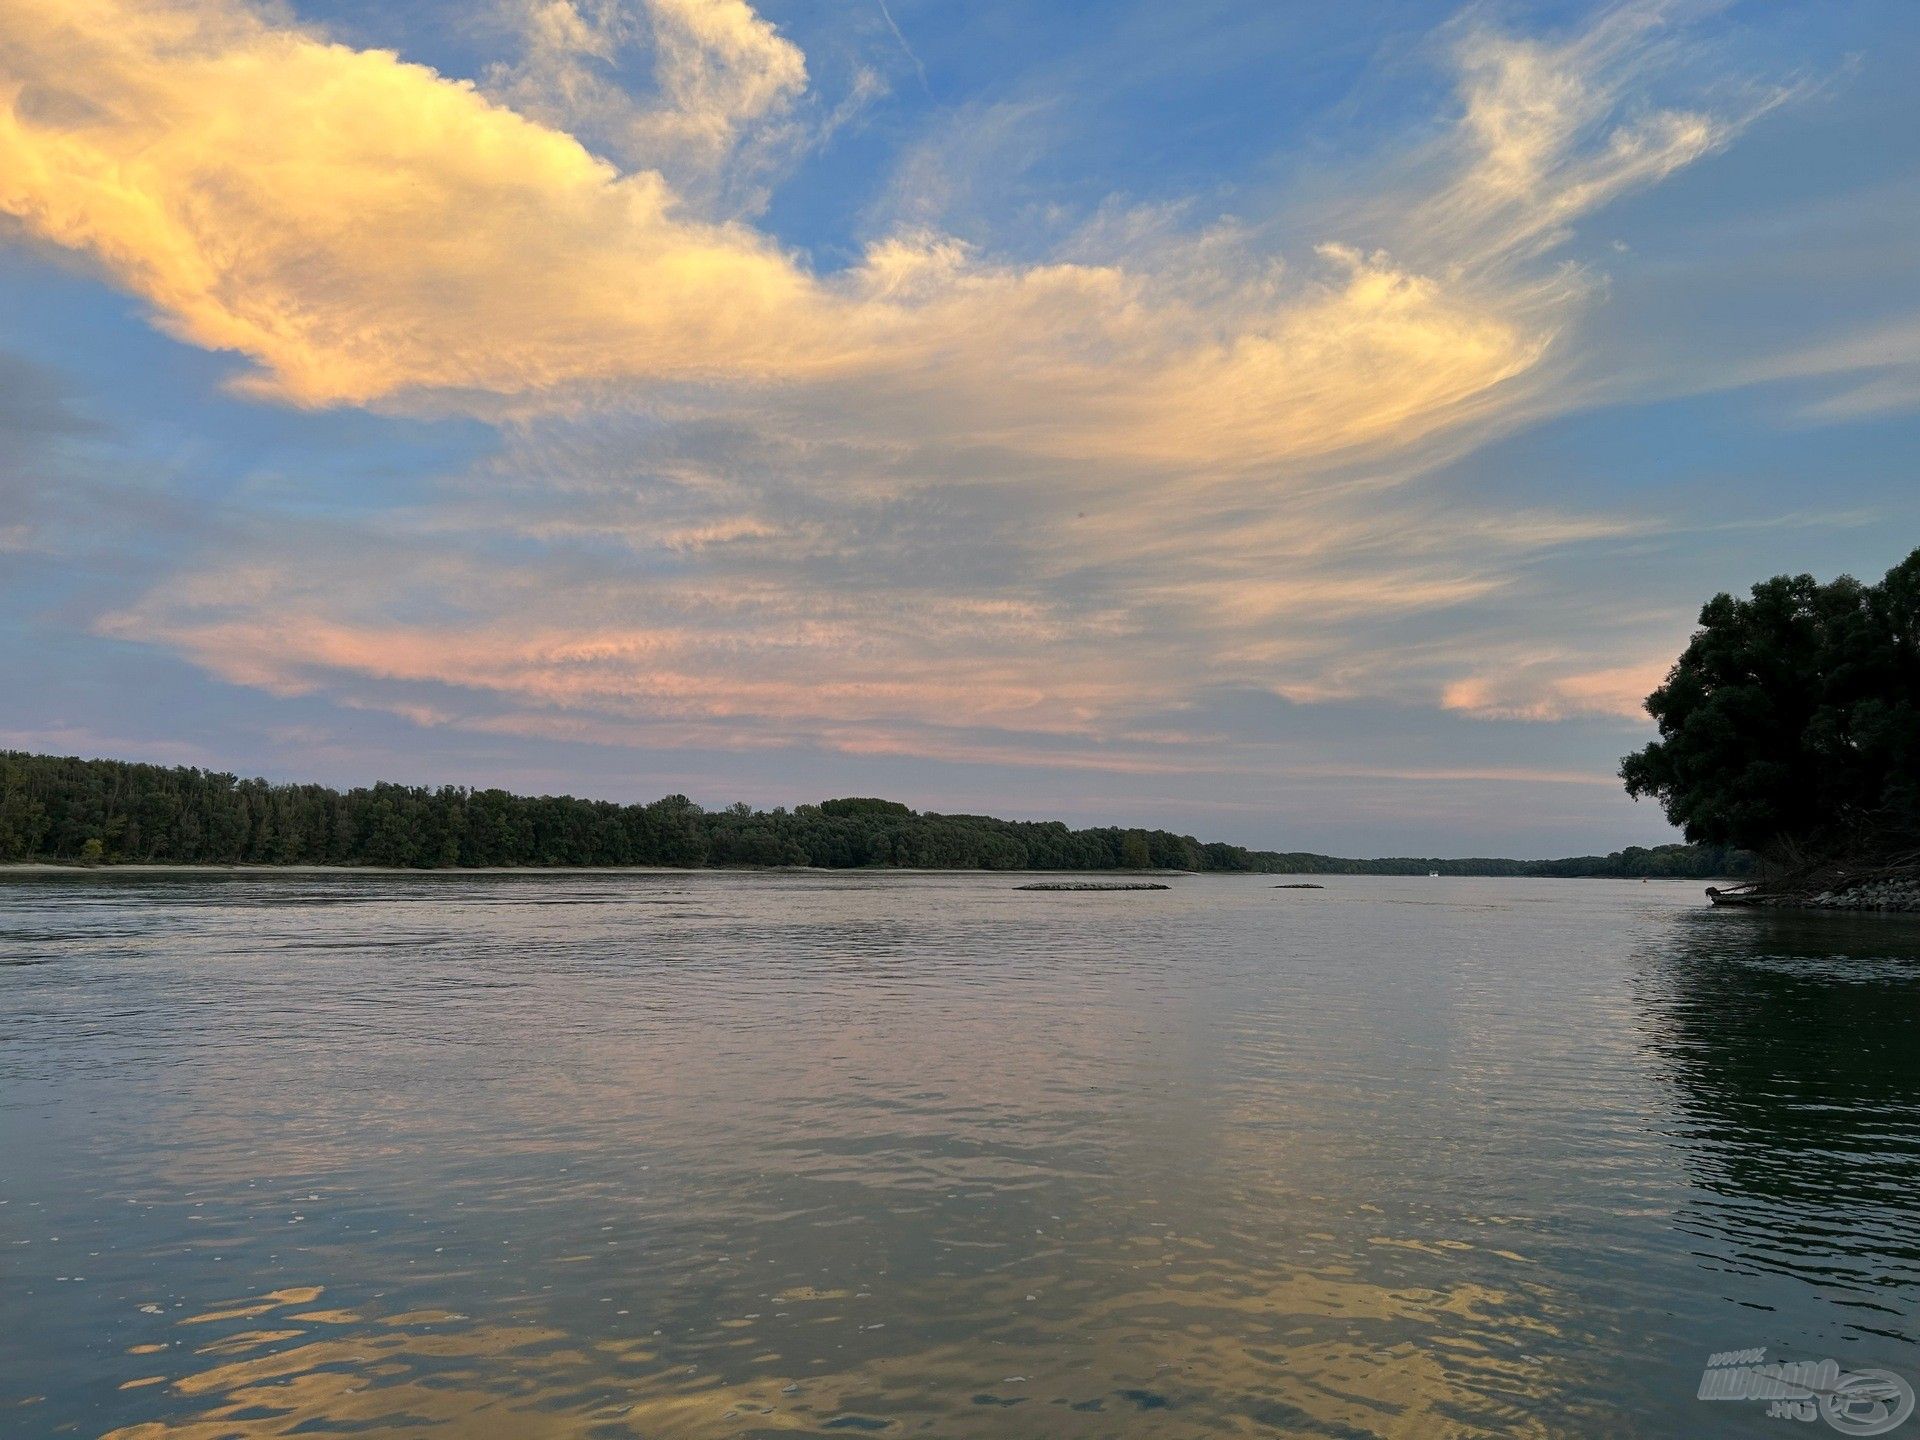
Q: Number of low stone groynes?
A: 2